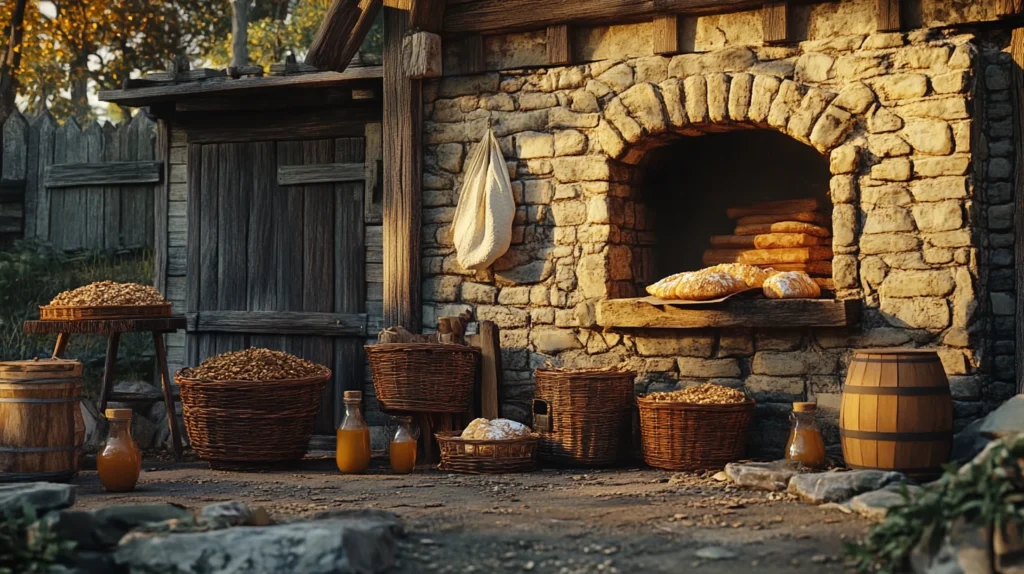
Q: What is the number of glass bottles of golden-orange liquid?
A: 4